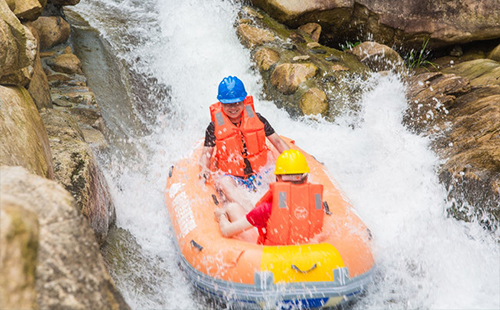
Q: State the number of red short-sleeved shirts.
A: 1